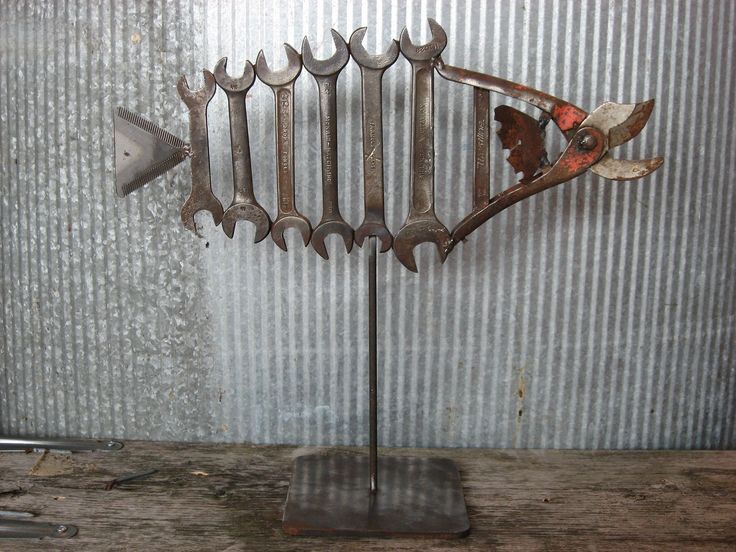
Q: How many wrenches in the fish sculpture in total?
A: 6